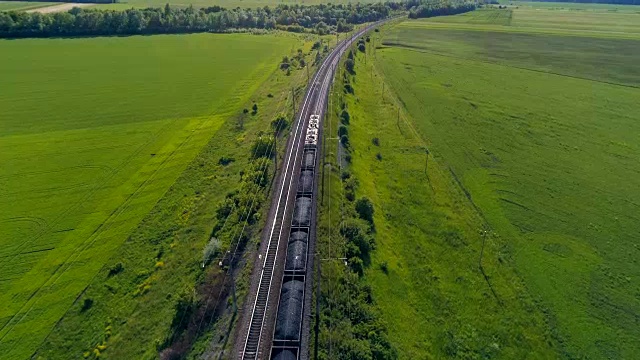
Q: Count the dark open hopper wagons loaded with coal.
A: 6